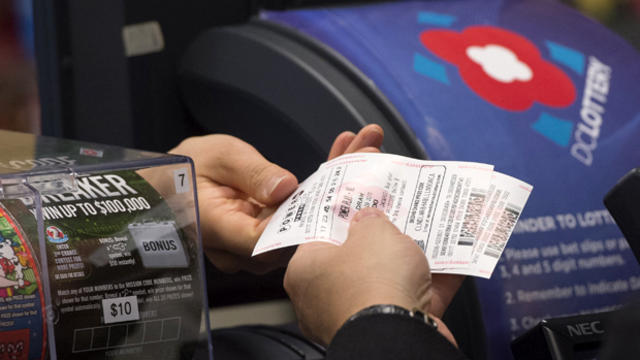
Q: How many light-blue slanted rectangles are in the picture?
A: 4